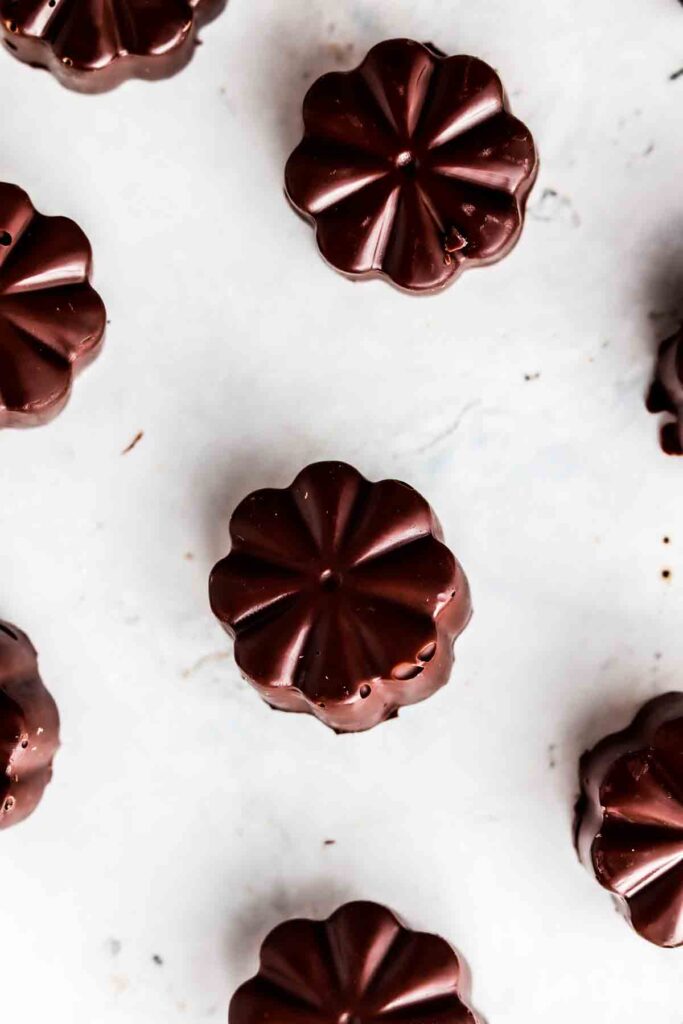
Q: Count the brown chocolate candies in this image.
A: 8